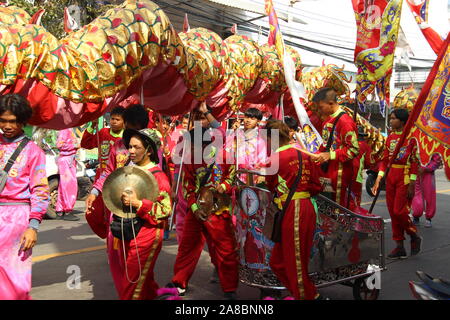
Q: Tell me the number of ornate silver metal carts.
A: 1